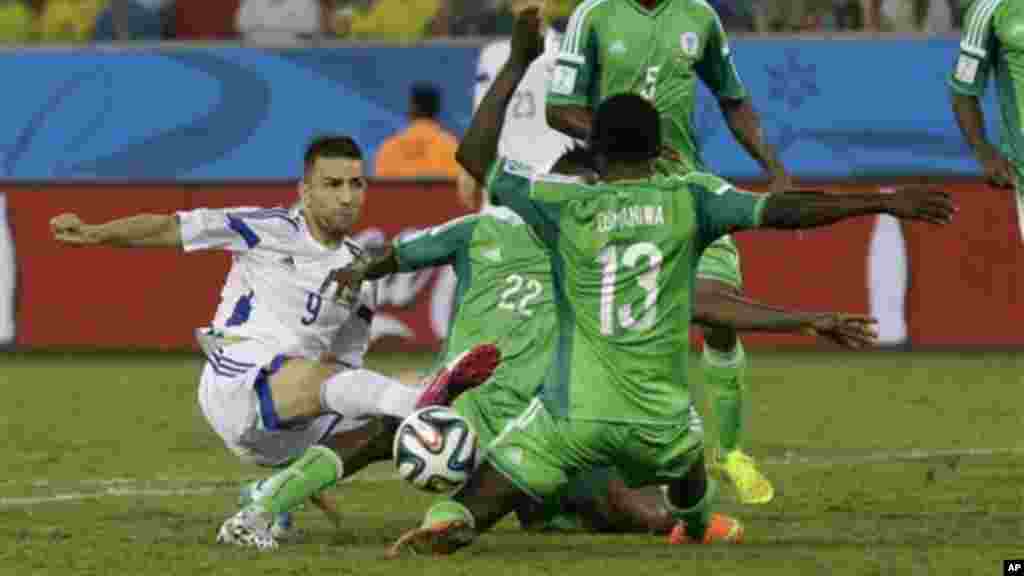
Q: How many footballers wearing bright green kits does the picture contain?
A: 4